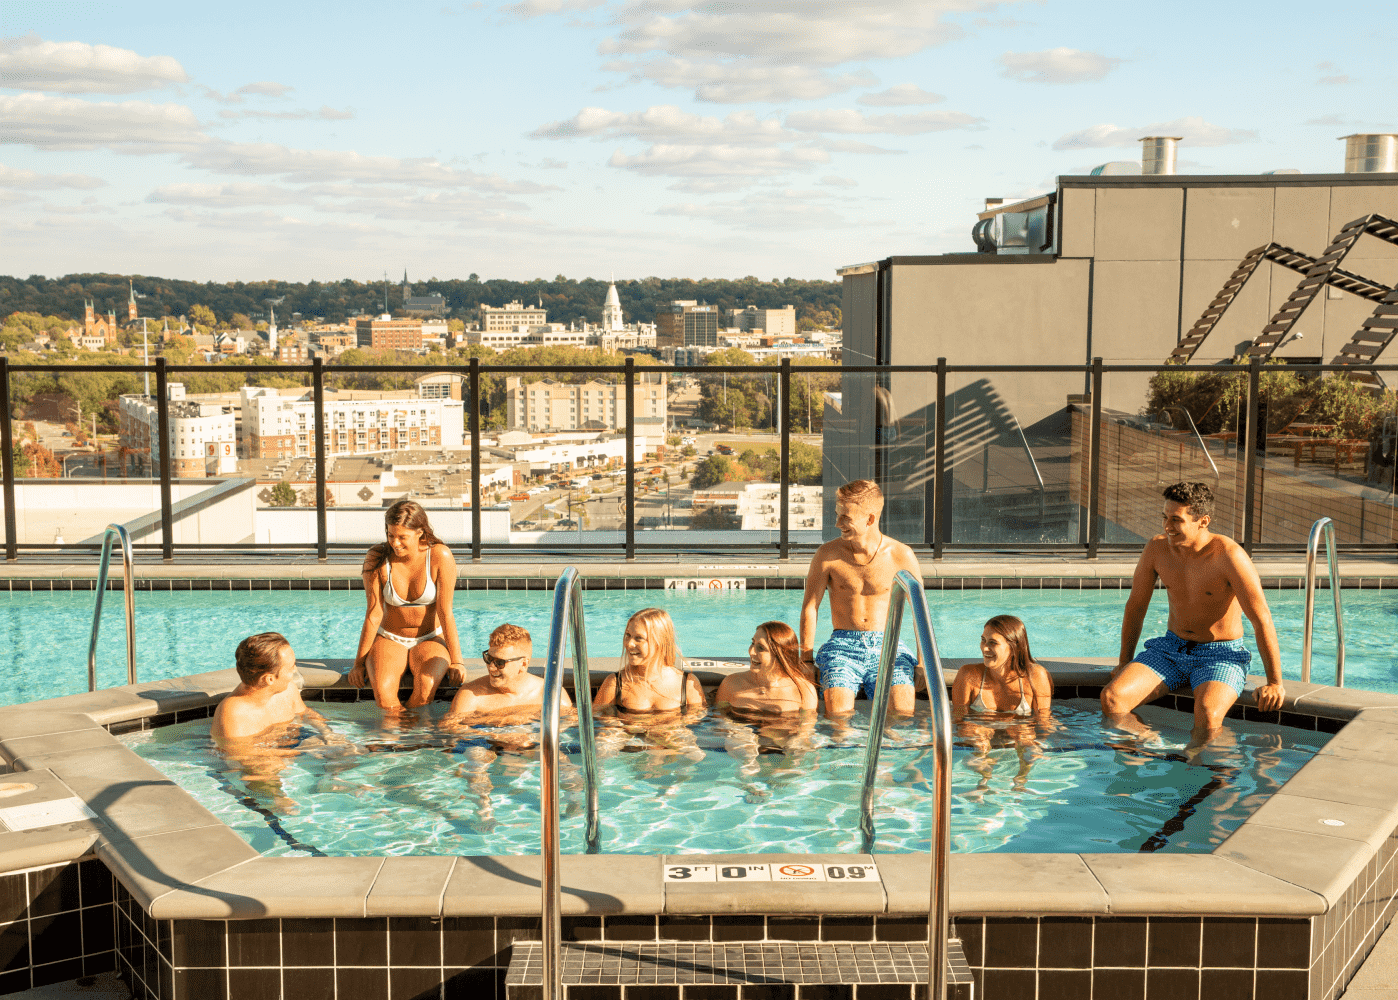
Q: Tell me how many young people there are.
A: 8